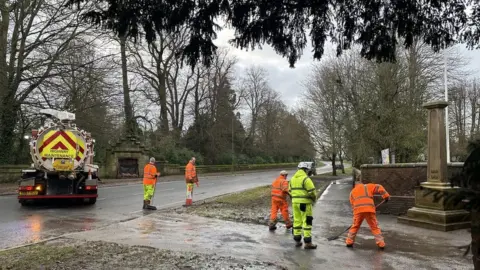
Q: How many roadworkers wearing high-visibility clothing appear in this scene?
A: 5